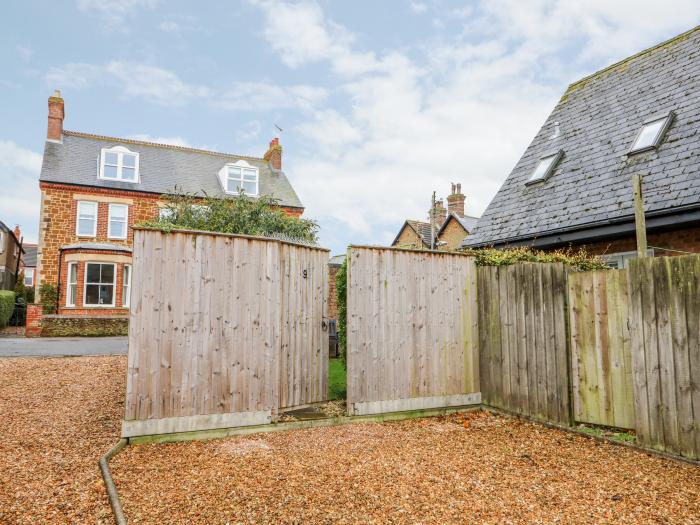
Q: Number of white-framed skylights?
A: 2